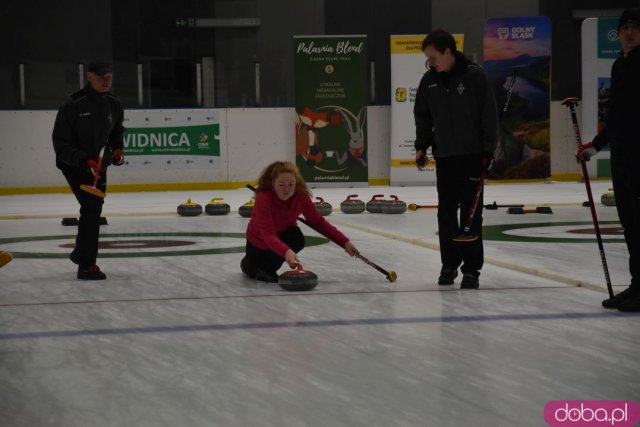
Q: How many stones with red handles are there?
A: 5